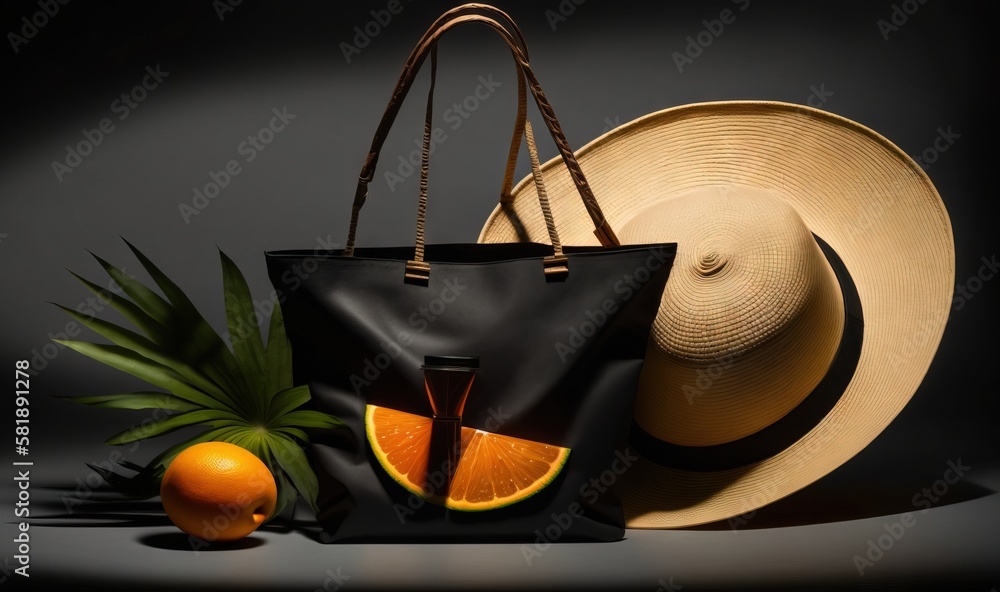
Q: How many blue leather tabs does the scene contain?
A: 0